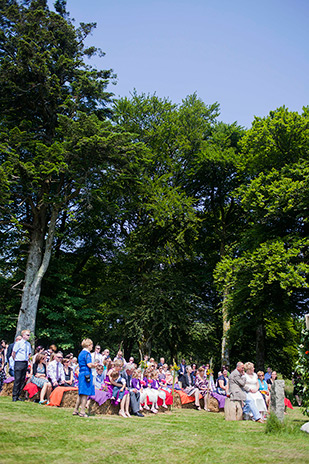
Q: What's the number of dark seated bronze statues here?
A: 0